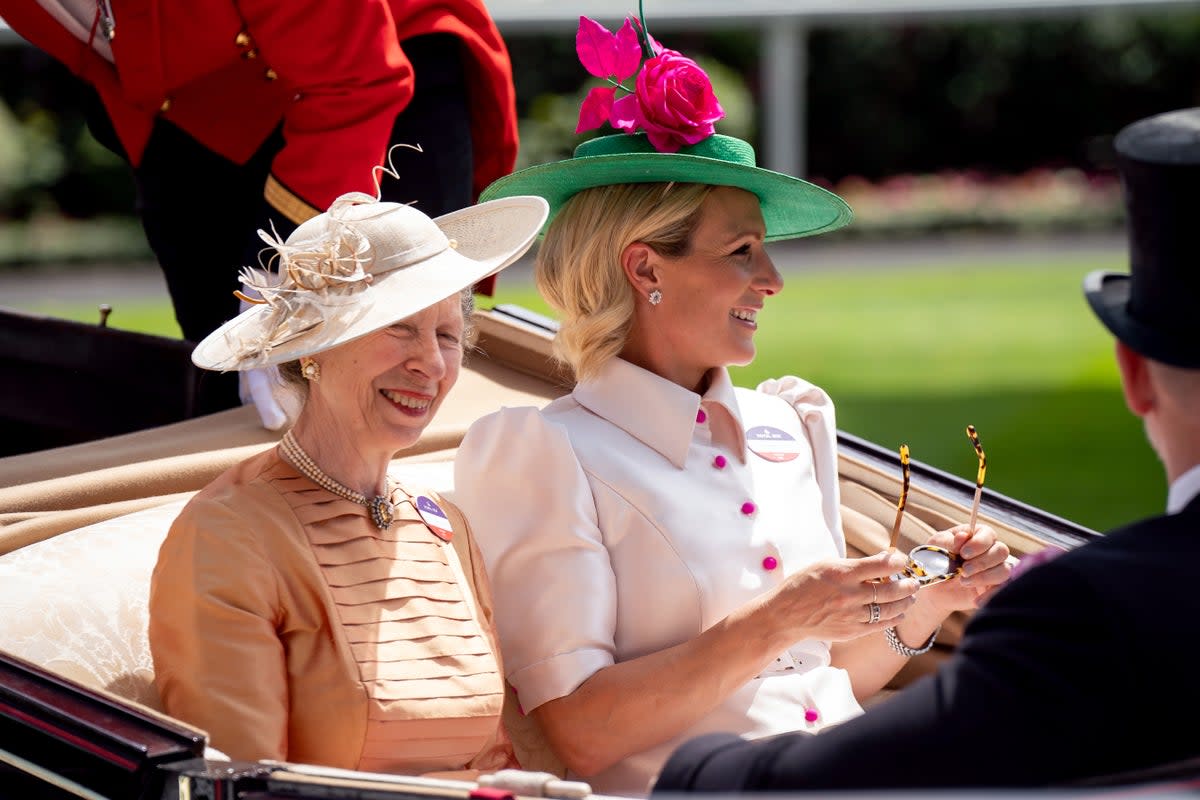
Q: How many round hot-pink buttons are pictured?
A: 5